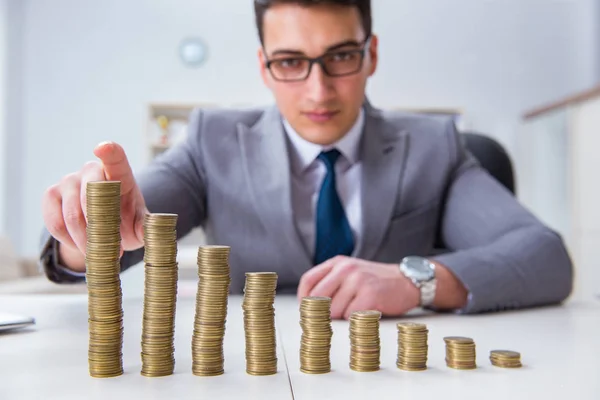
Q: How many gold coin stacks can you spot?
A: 9